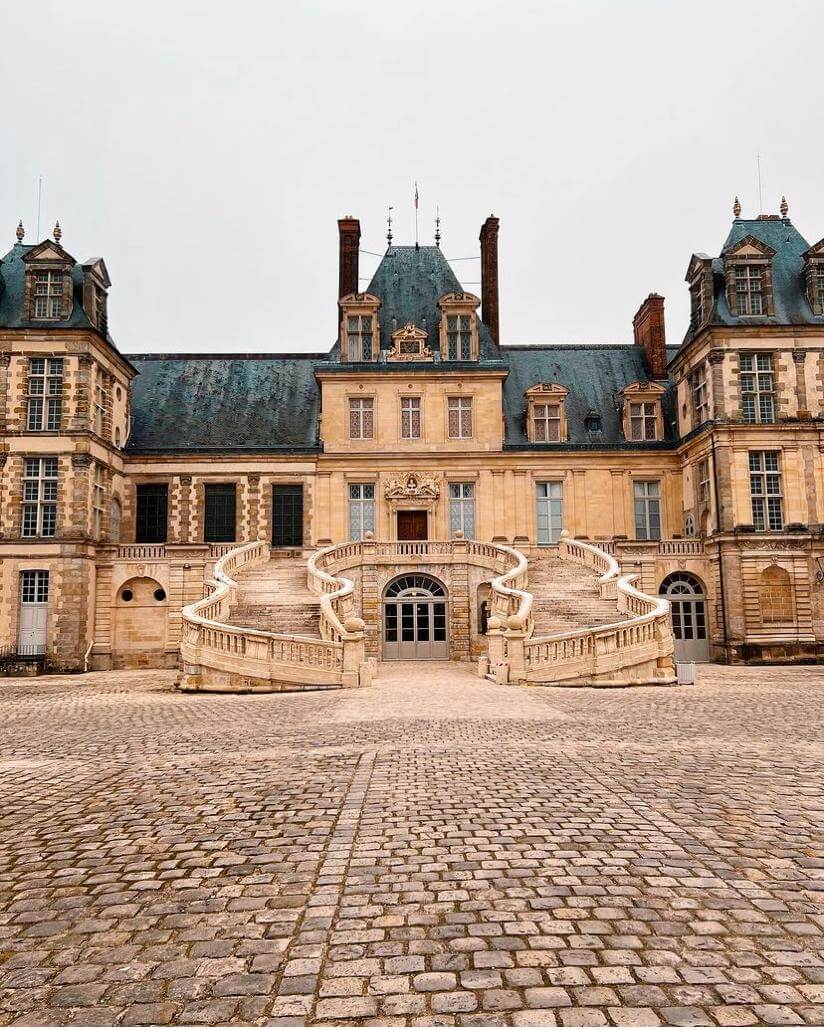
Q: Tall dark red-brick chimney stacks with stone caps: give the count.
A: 3